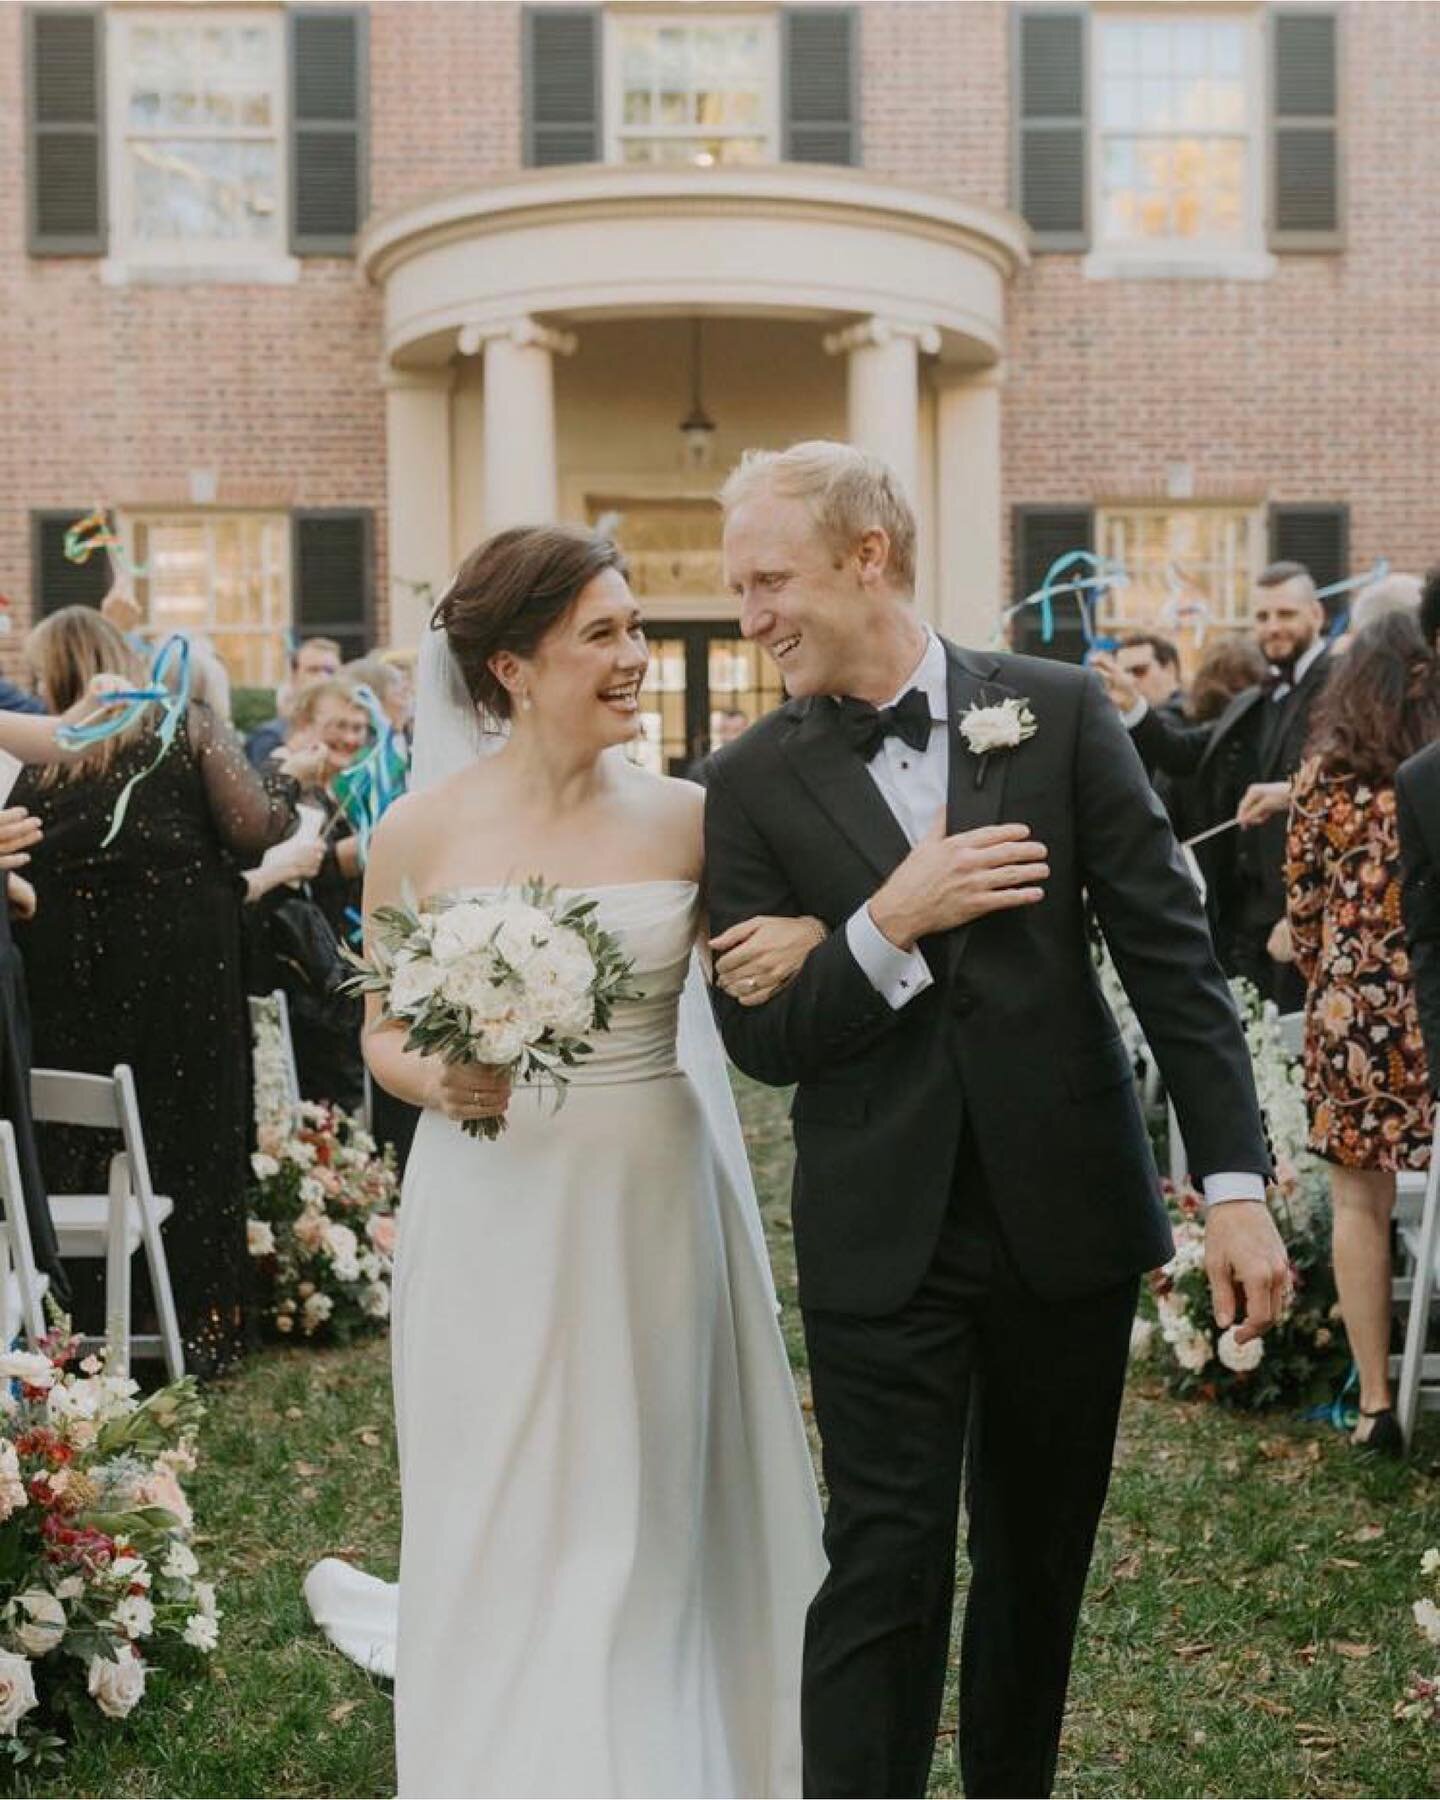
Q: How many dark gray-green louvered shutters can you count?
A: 10